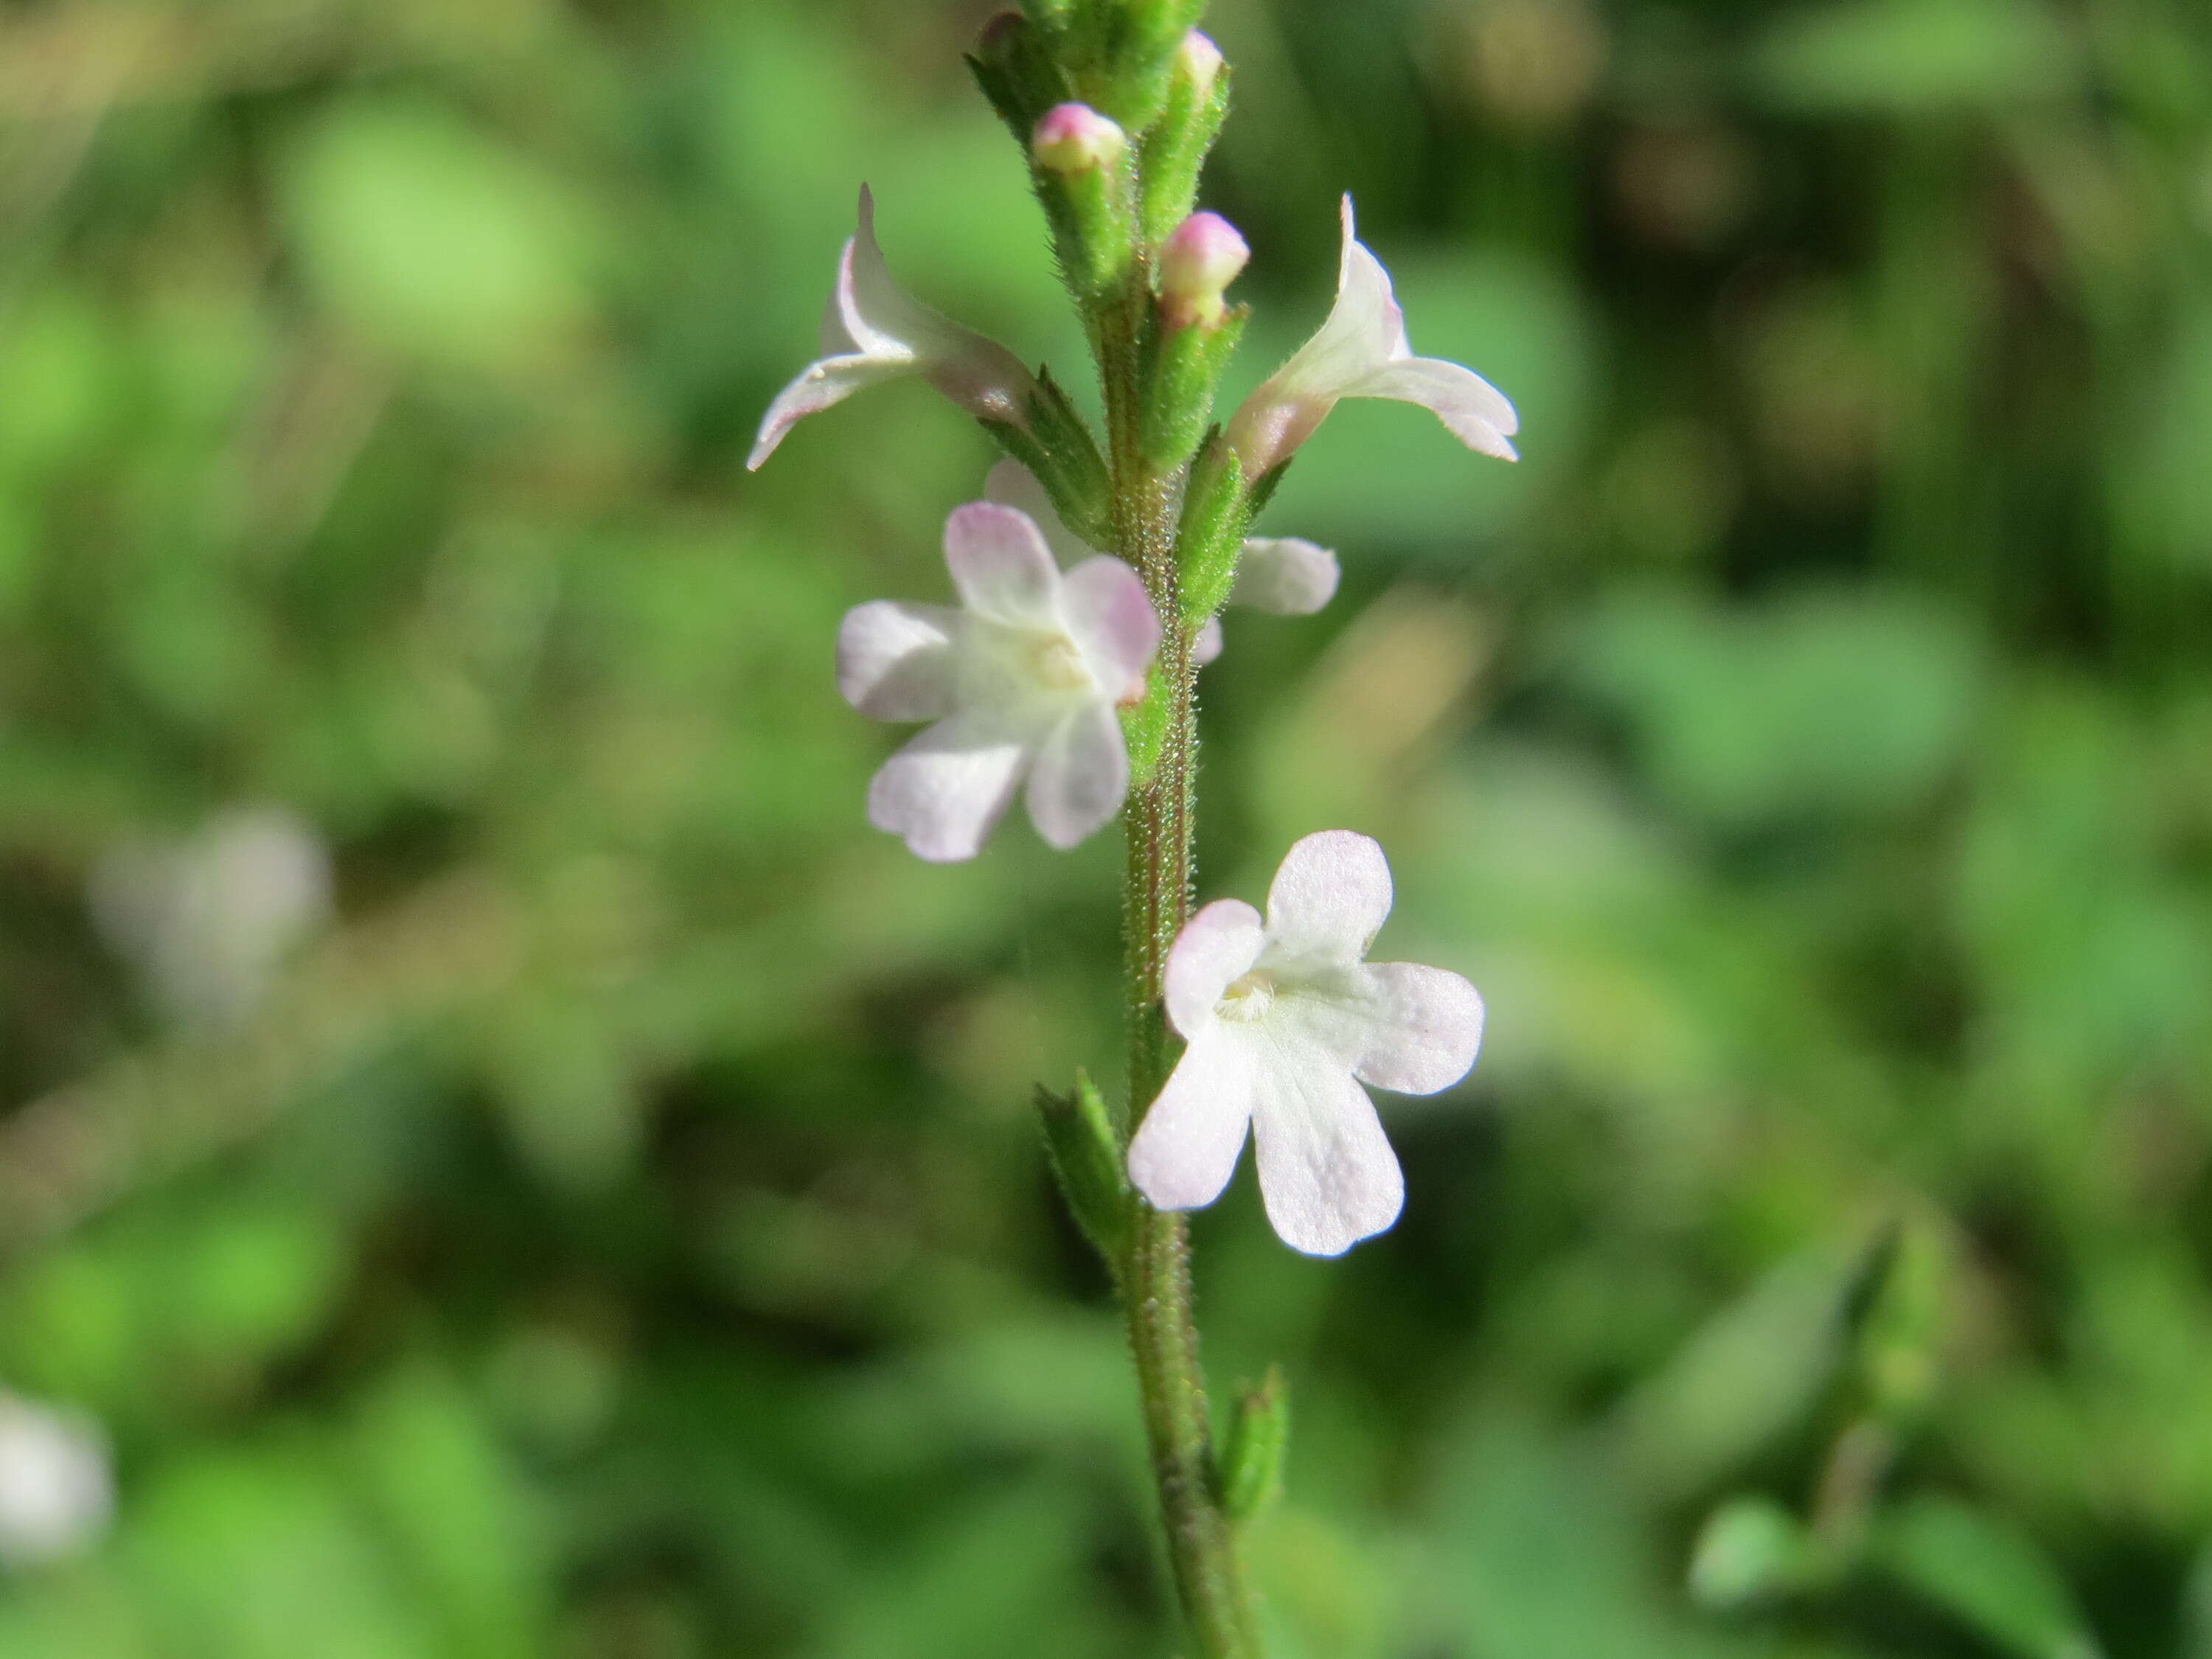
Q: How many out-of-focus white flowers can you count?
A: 2